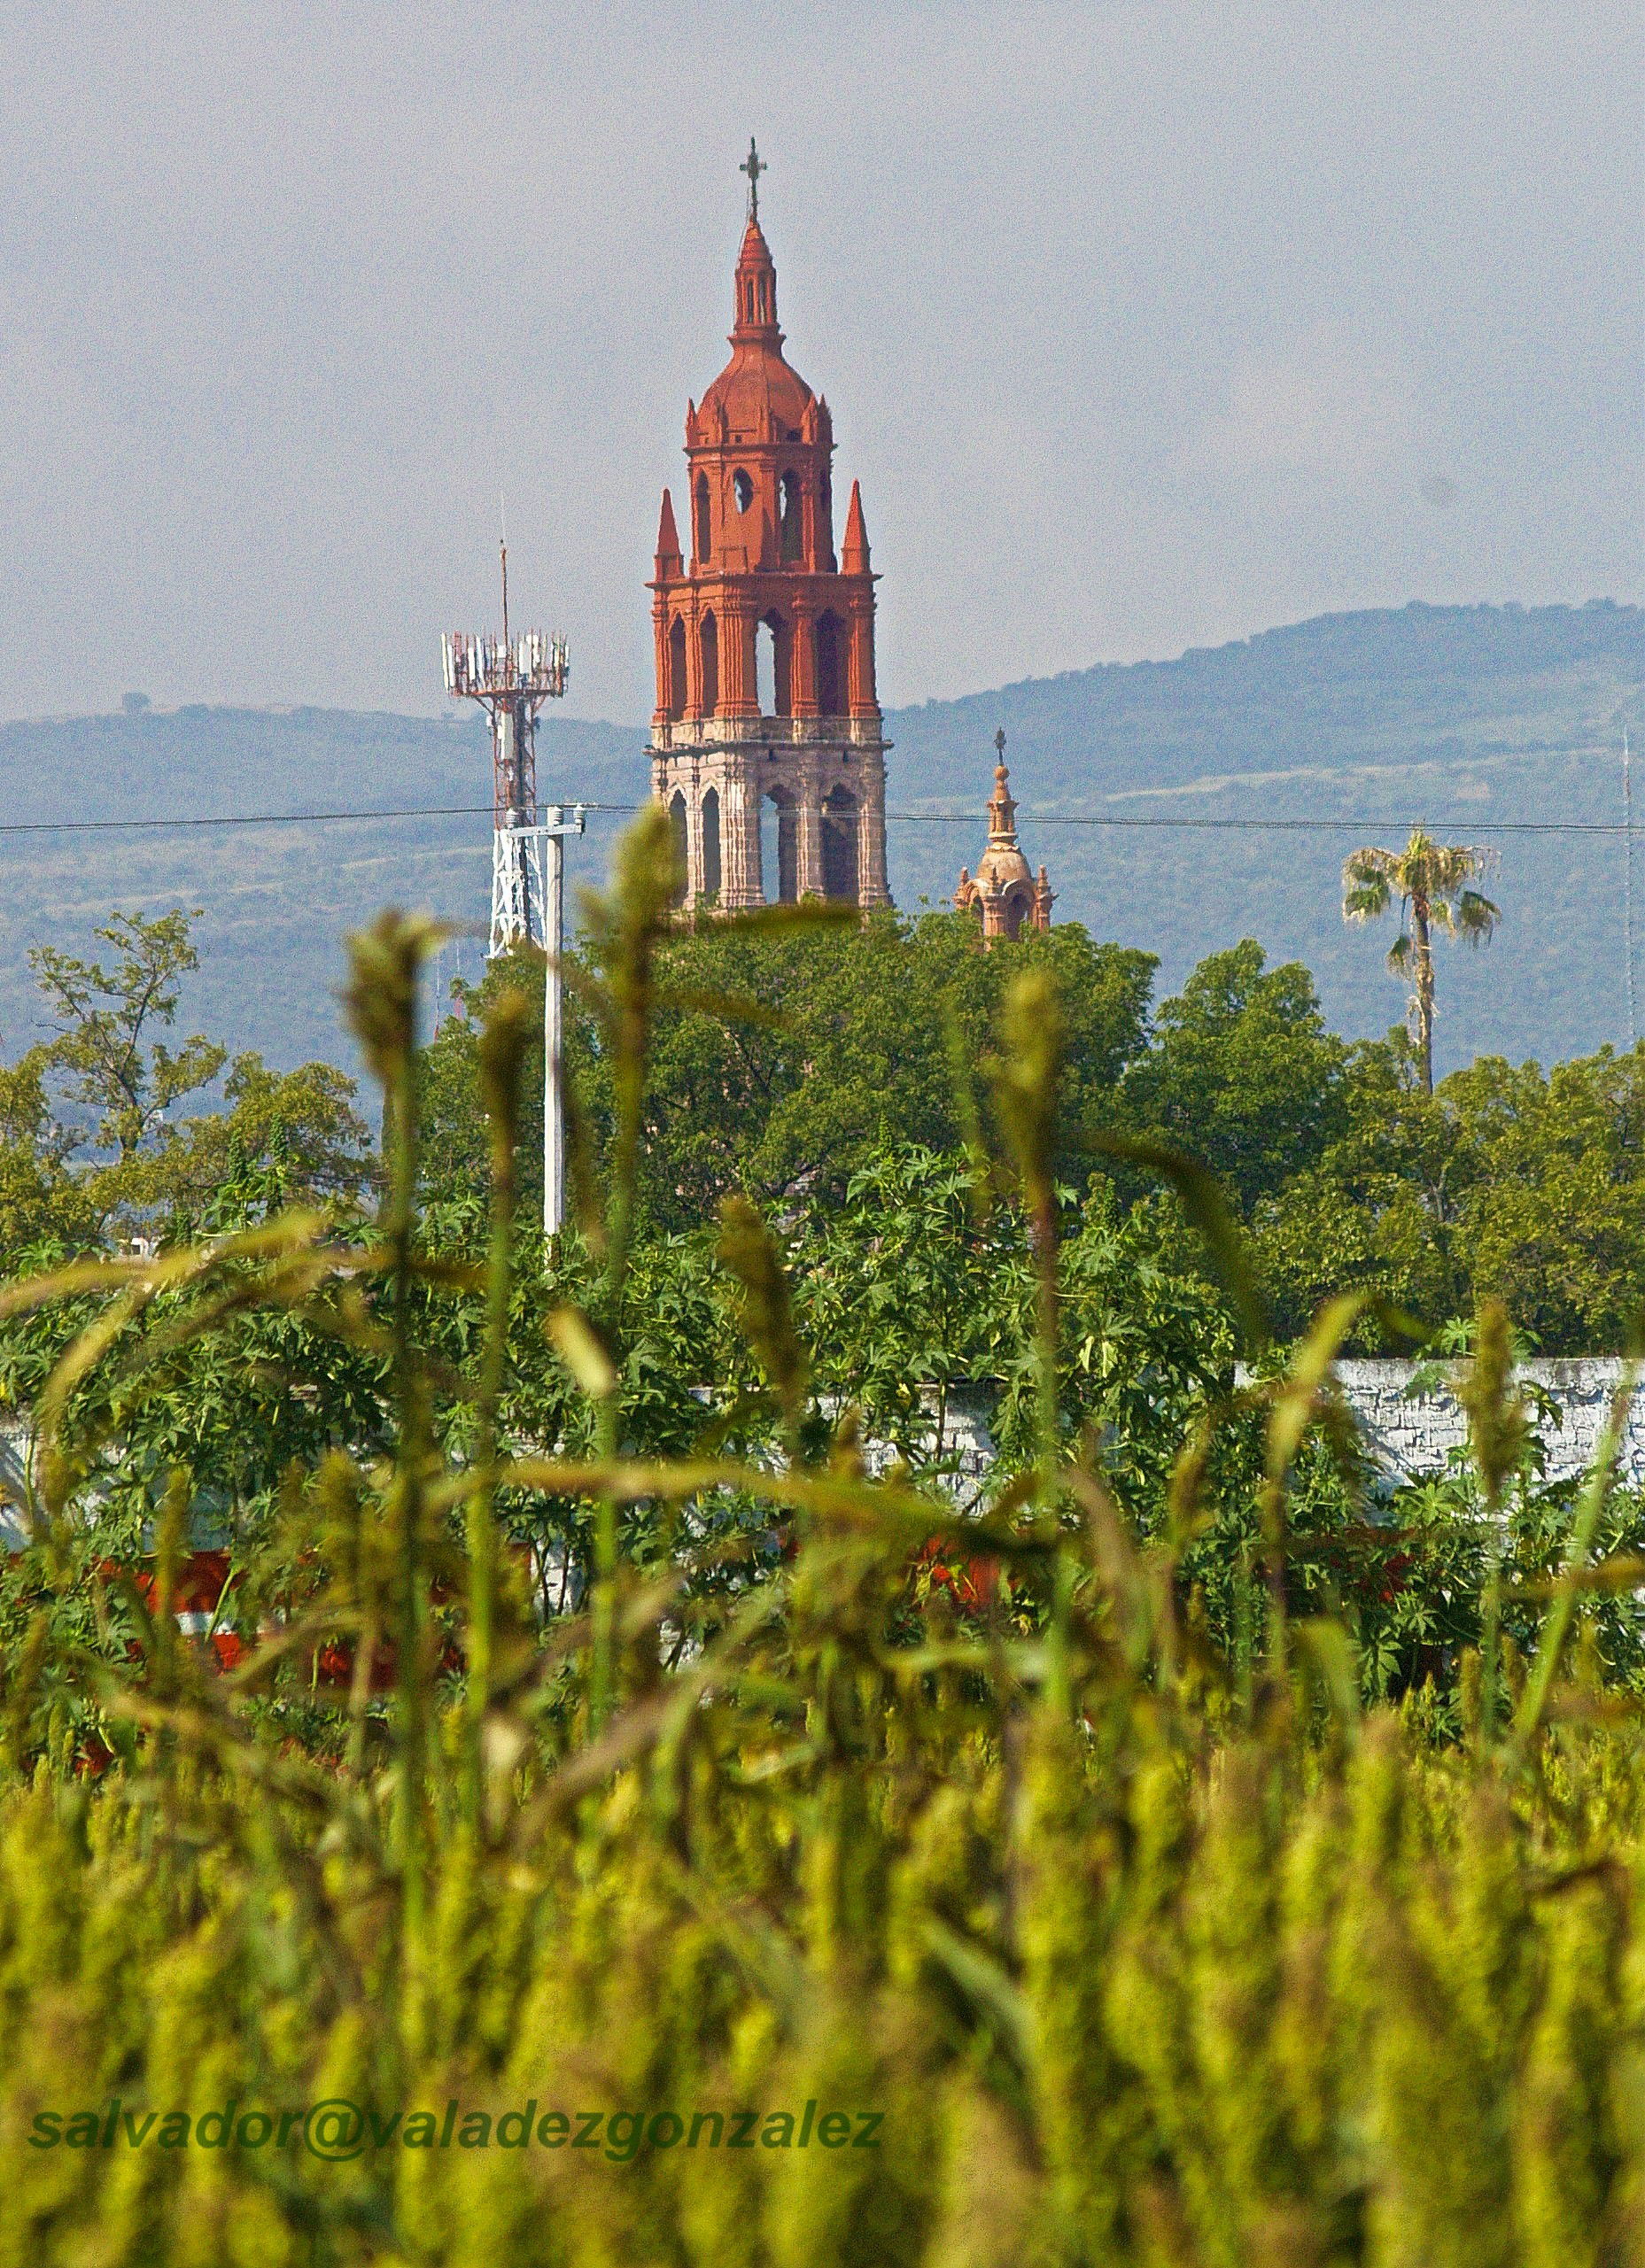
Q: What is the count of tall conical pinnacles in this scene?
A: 2